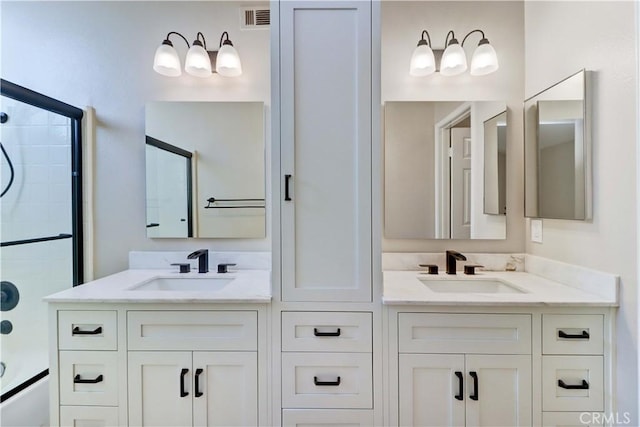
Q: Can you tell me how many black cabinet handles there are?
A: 11